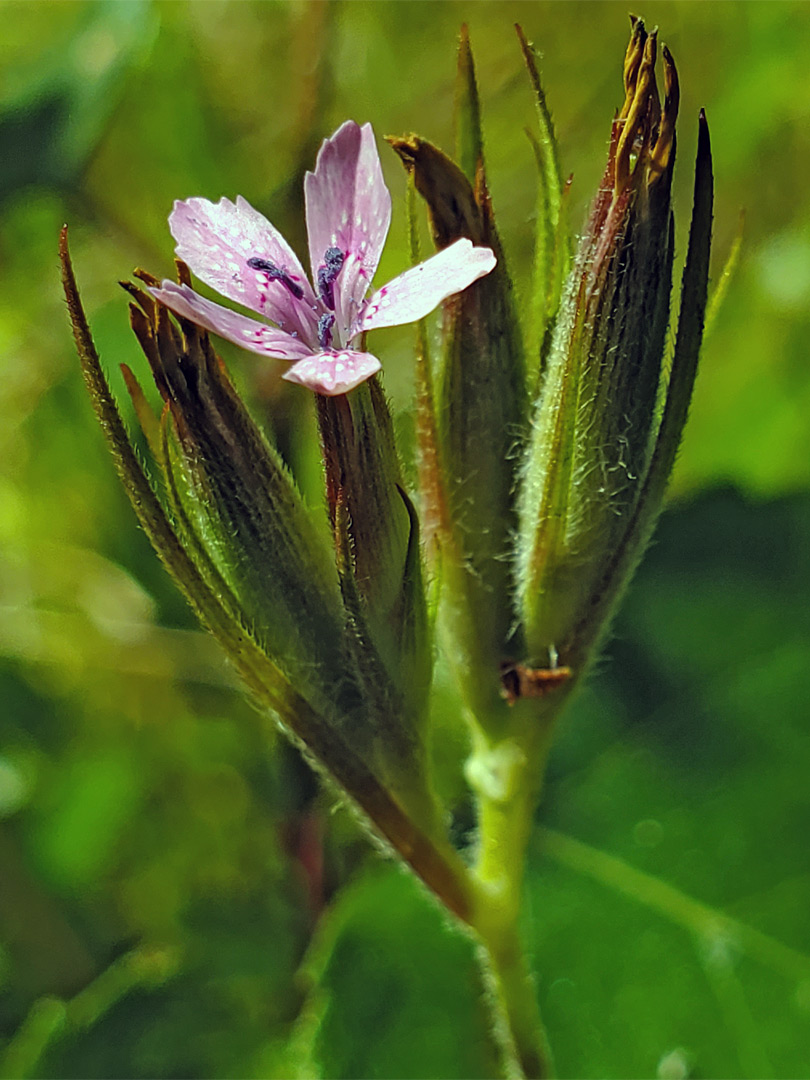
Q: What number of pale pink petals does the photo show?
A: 5